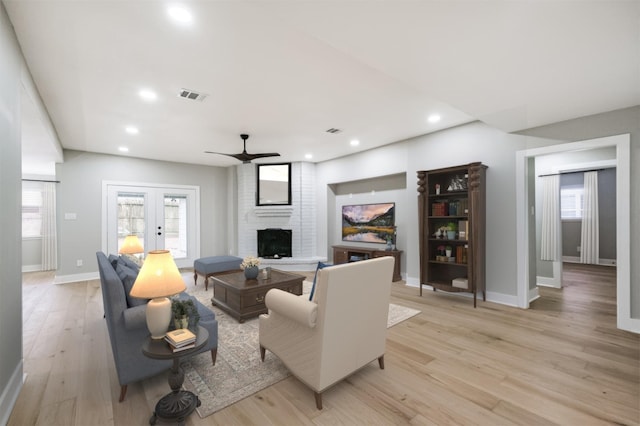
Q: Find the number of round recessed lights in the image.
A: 7